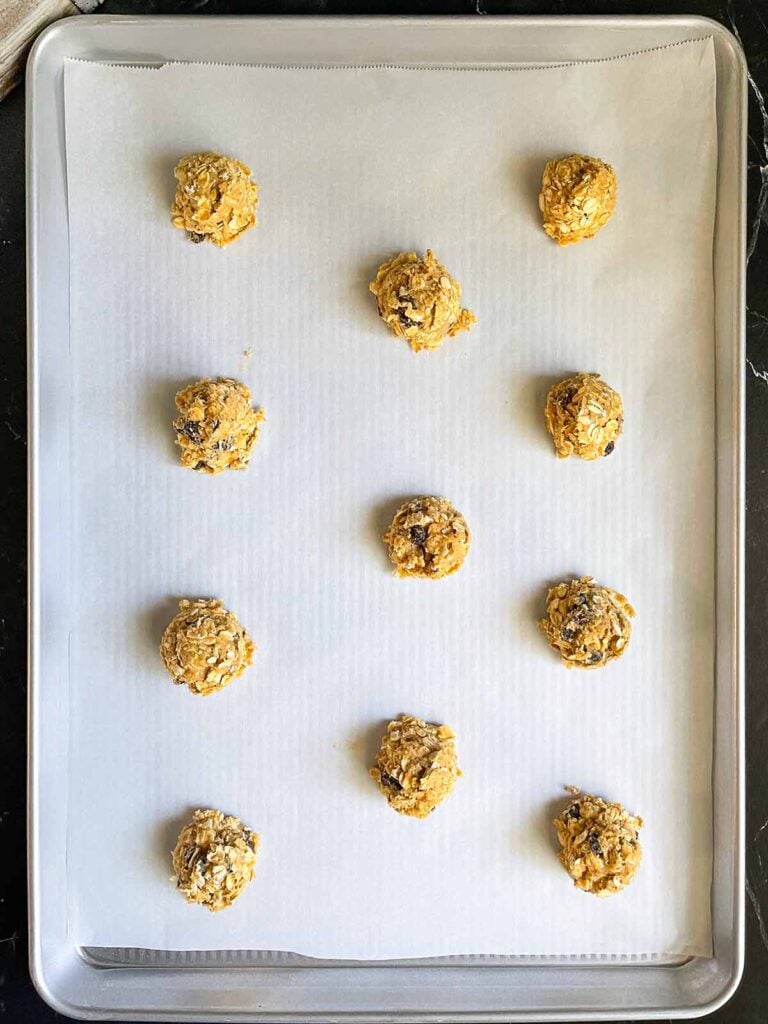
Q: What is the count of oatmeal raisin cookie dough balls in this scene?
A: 11